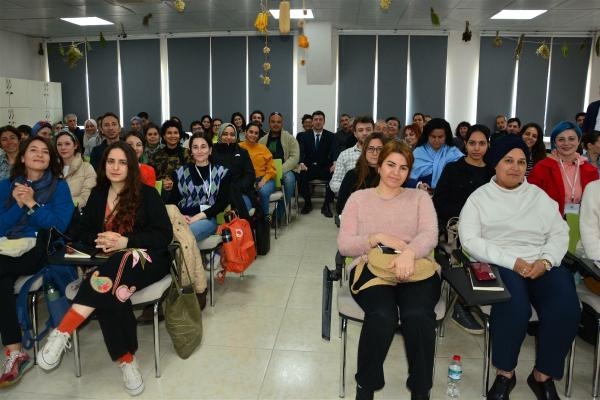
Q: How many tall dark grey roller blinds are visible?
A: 12